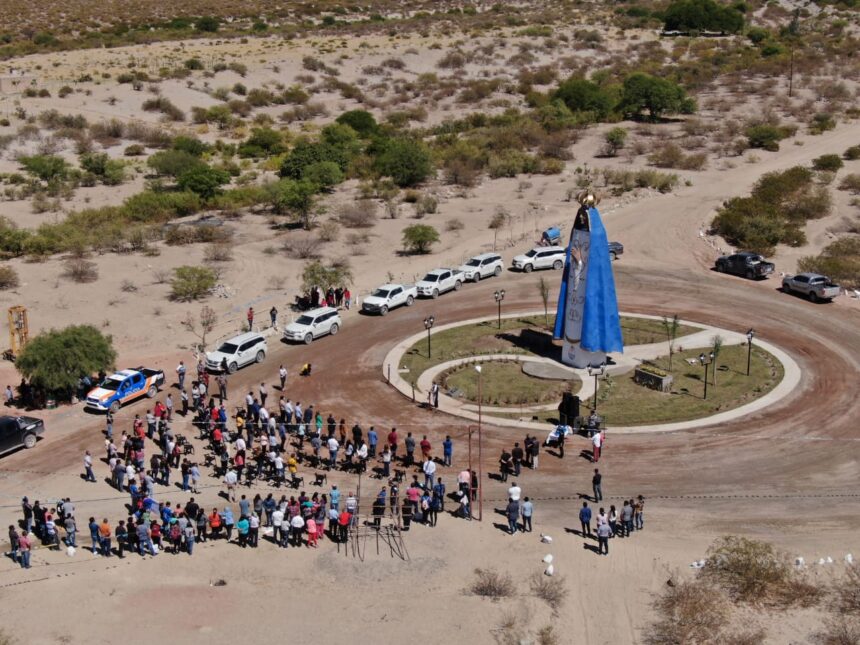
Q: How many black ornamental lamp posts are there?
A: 5